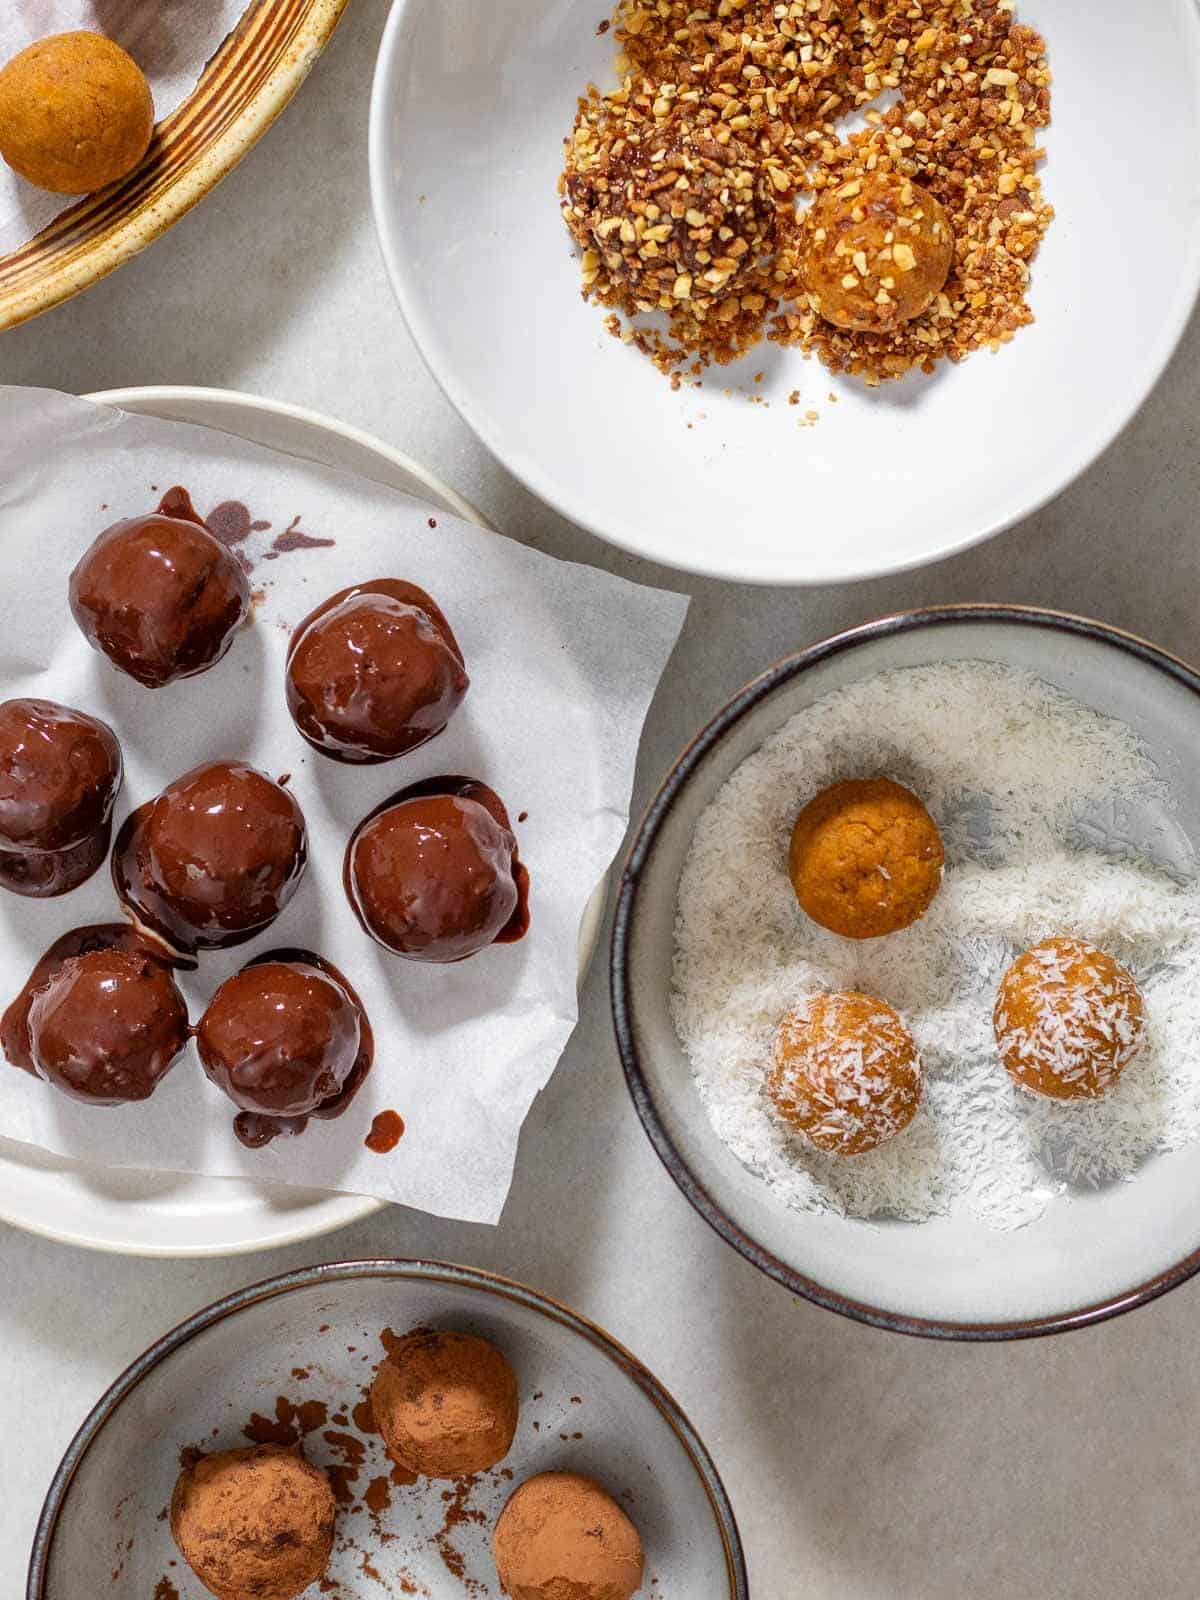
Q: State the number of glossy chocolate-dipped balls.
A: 7